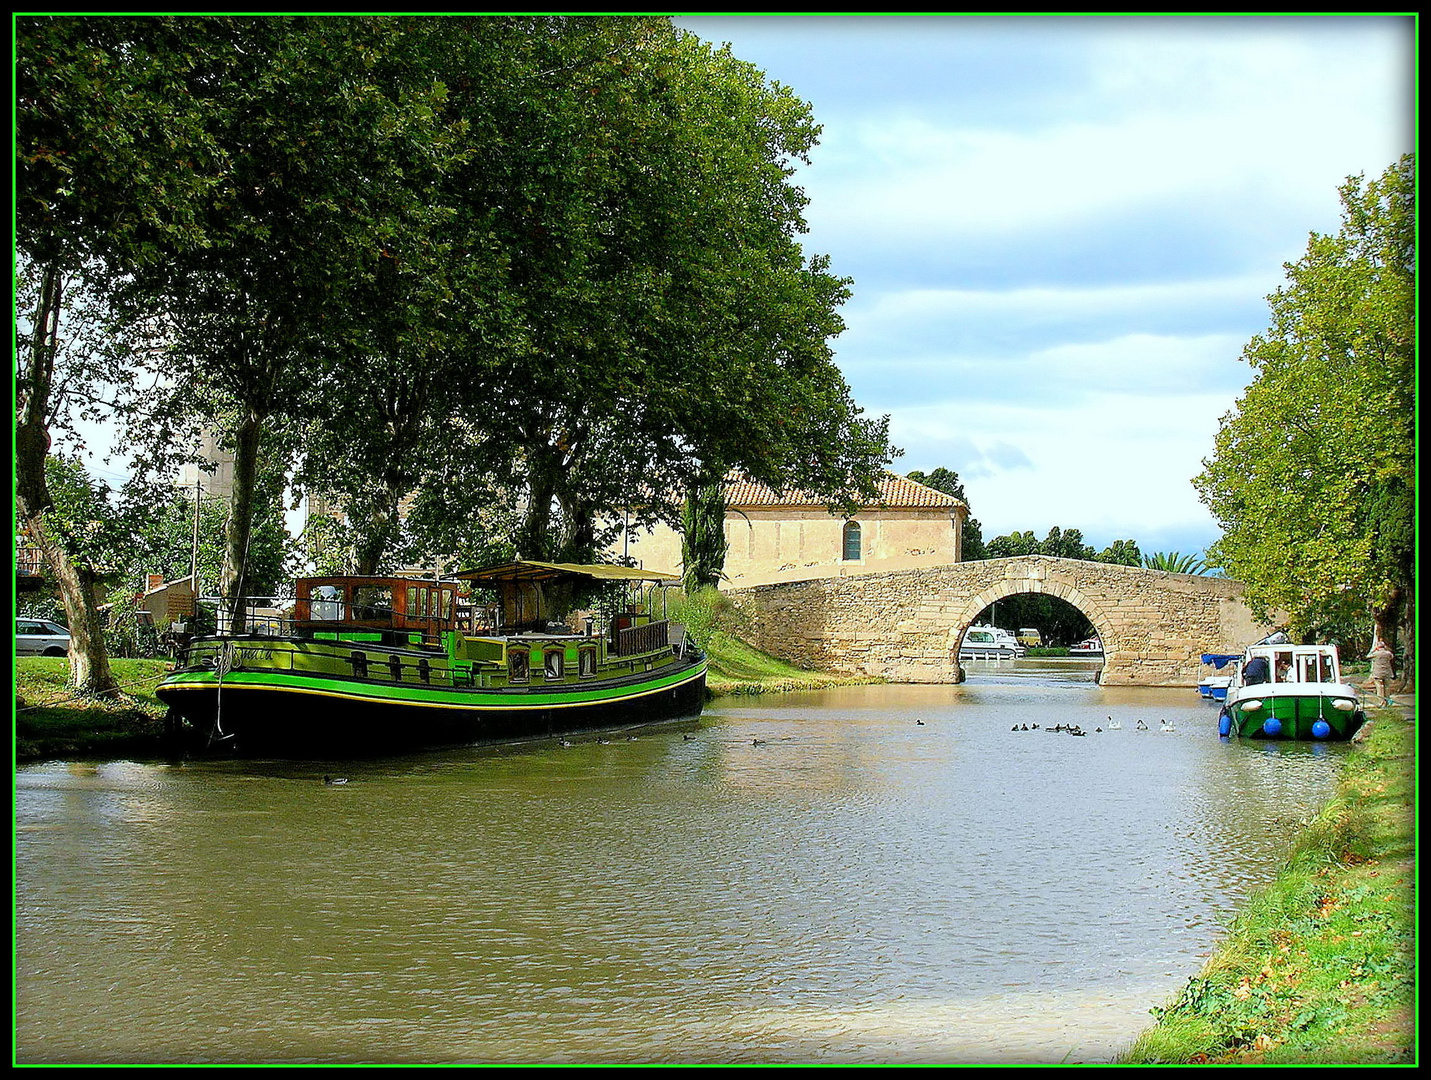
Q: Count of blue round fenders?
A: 2